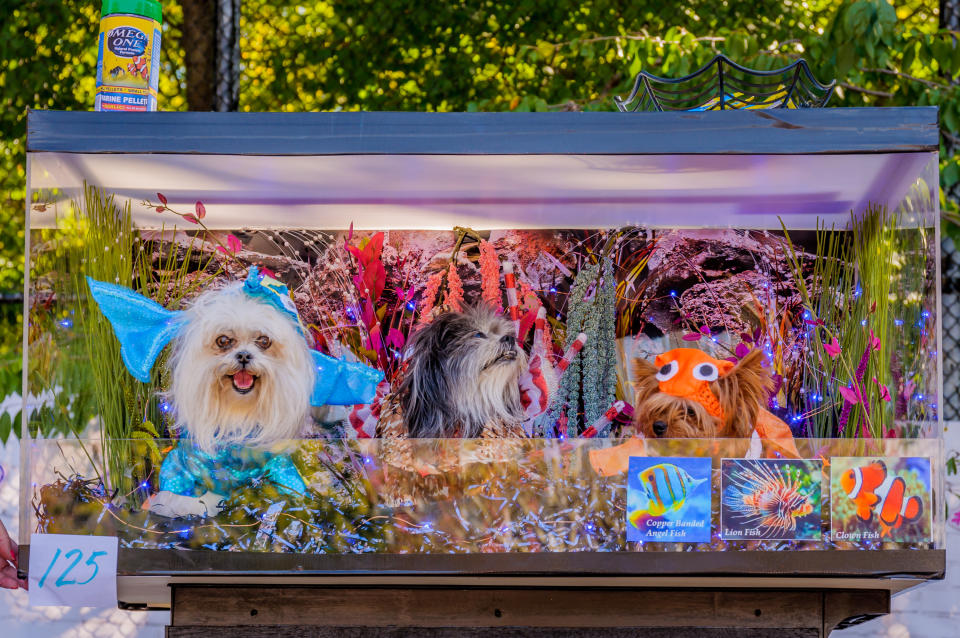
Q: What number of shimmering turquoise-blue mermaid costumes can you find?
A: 1